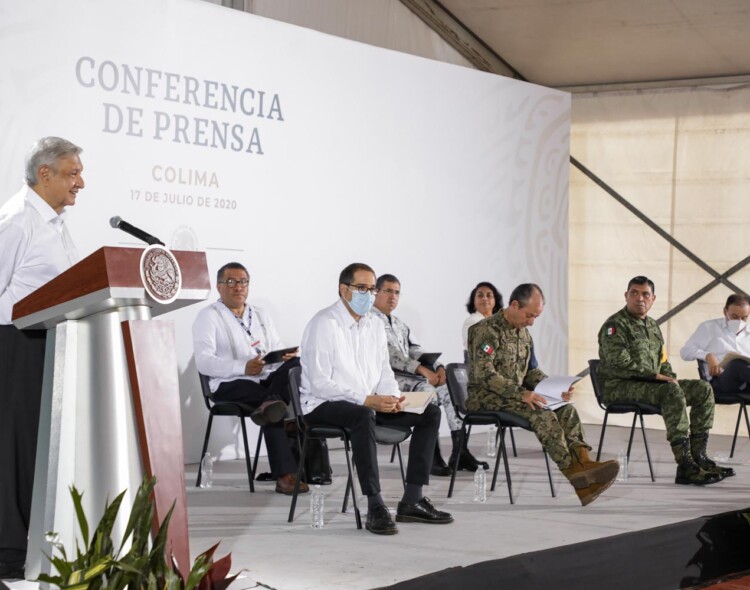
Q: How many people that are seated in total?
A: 7